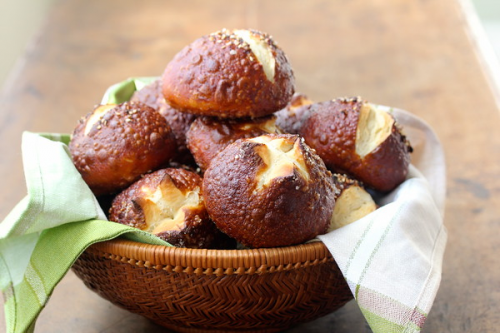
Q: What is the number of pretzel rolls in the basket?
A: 9